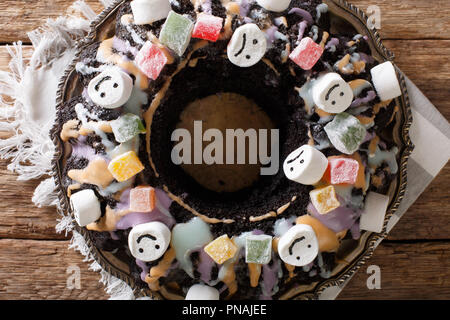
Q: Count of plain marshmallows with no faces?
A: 6